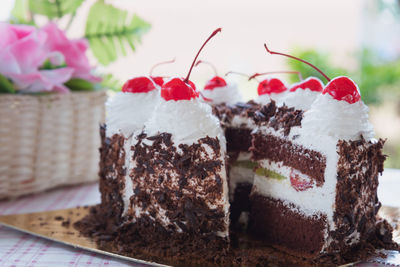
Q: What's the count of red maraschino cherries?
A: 7